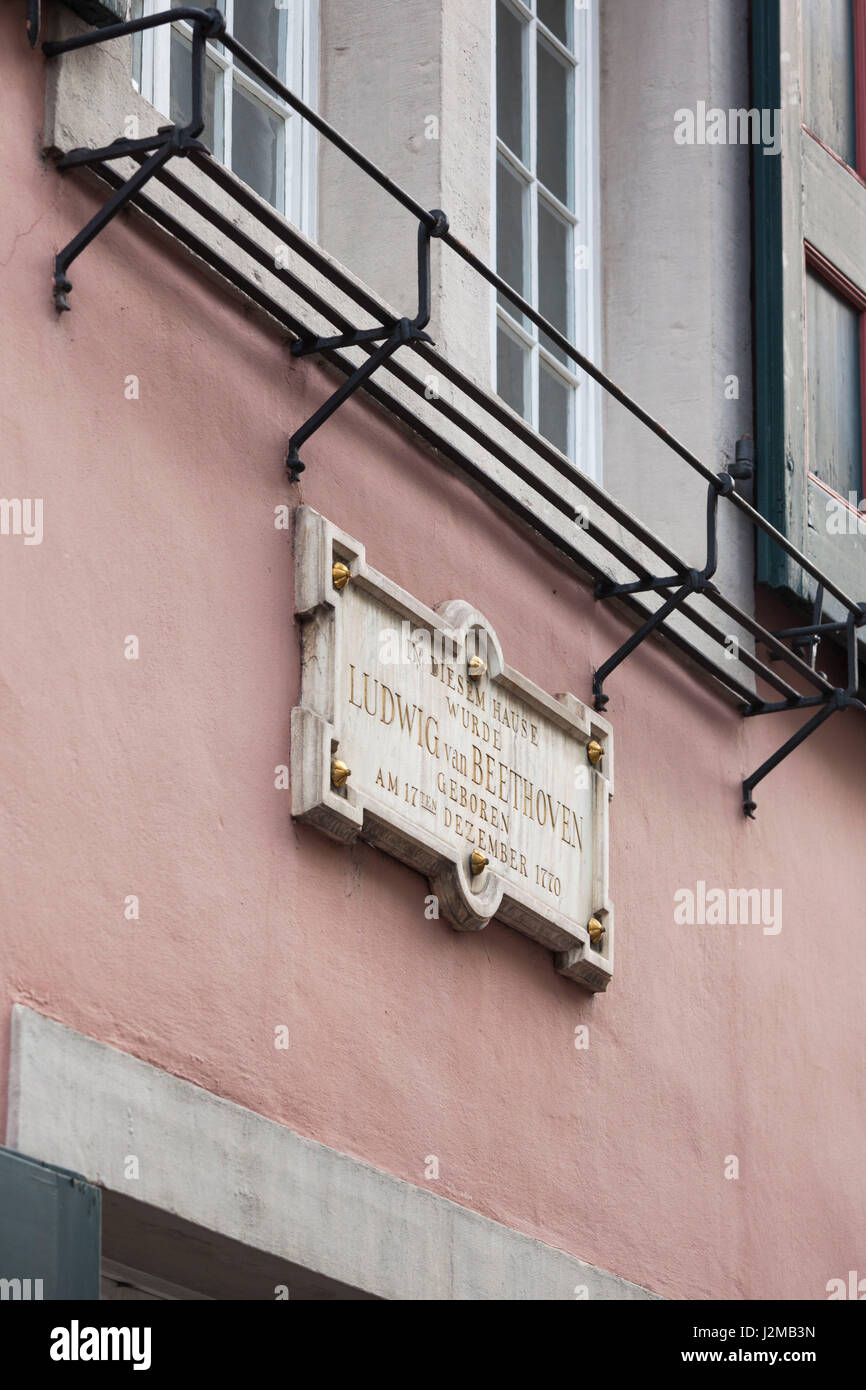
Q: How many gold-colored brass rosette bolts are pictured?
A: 6